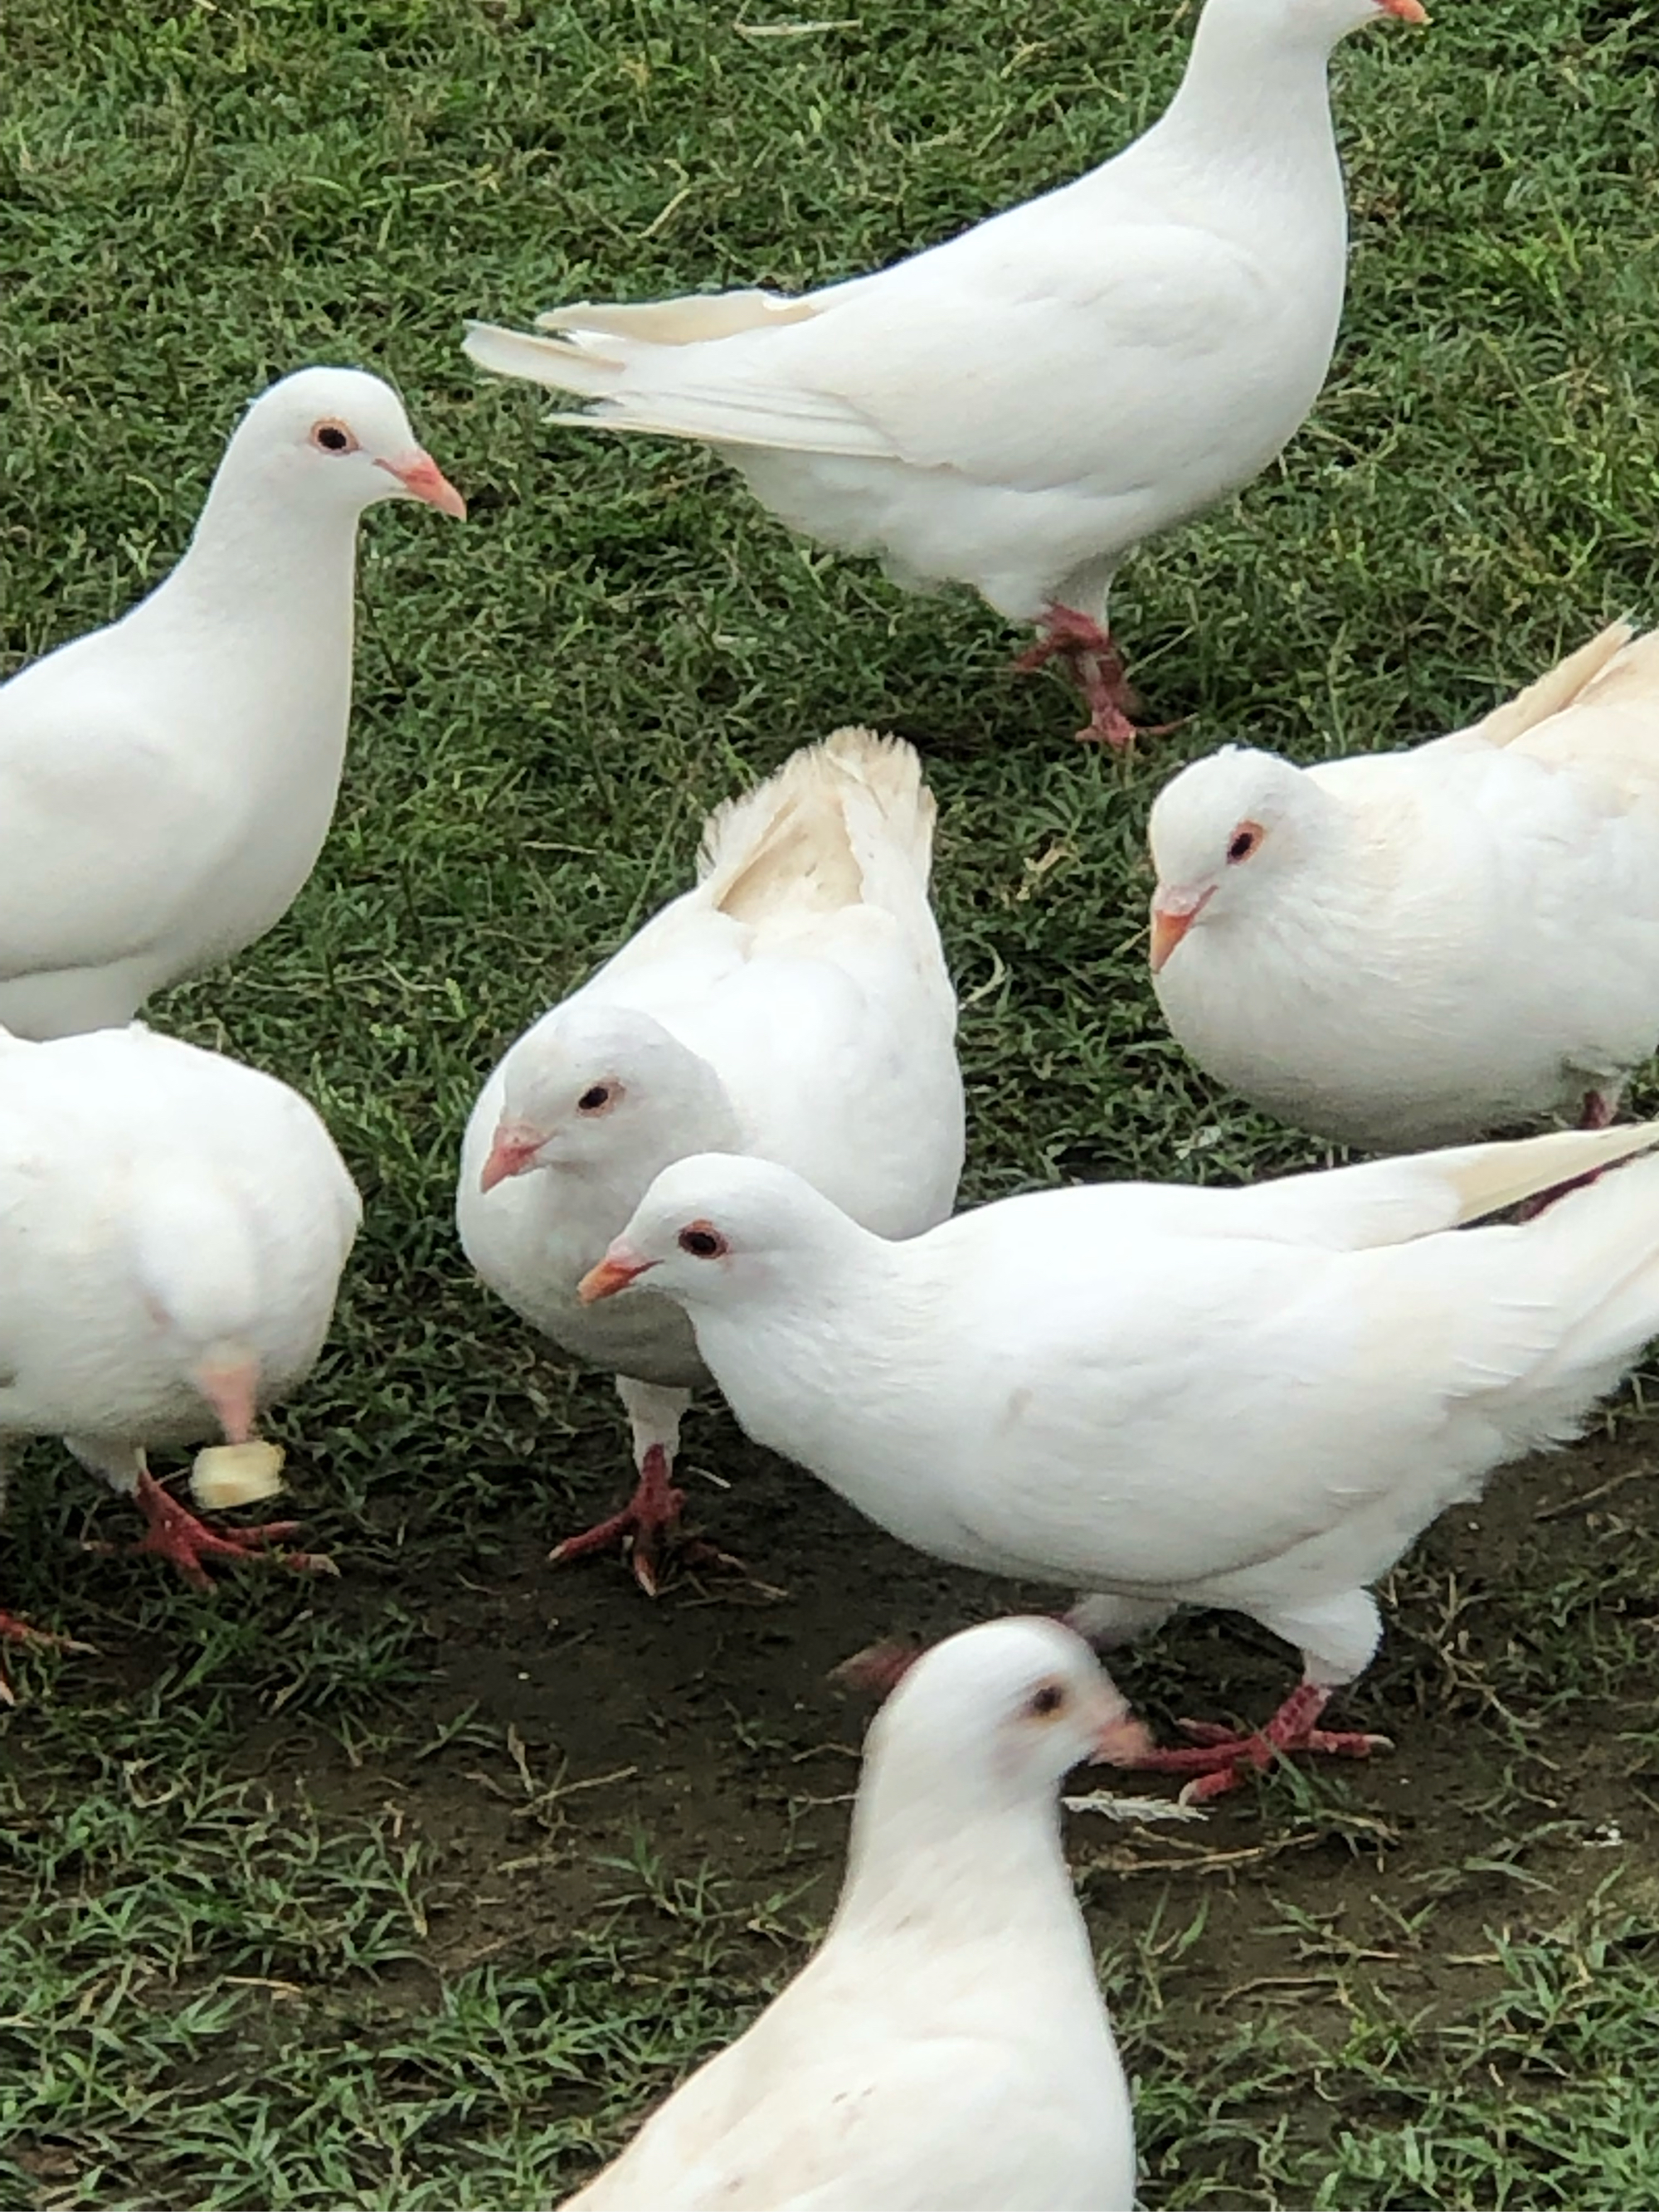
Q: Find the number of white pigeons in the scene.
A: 7